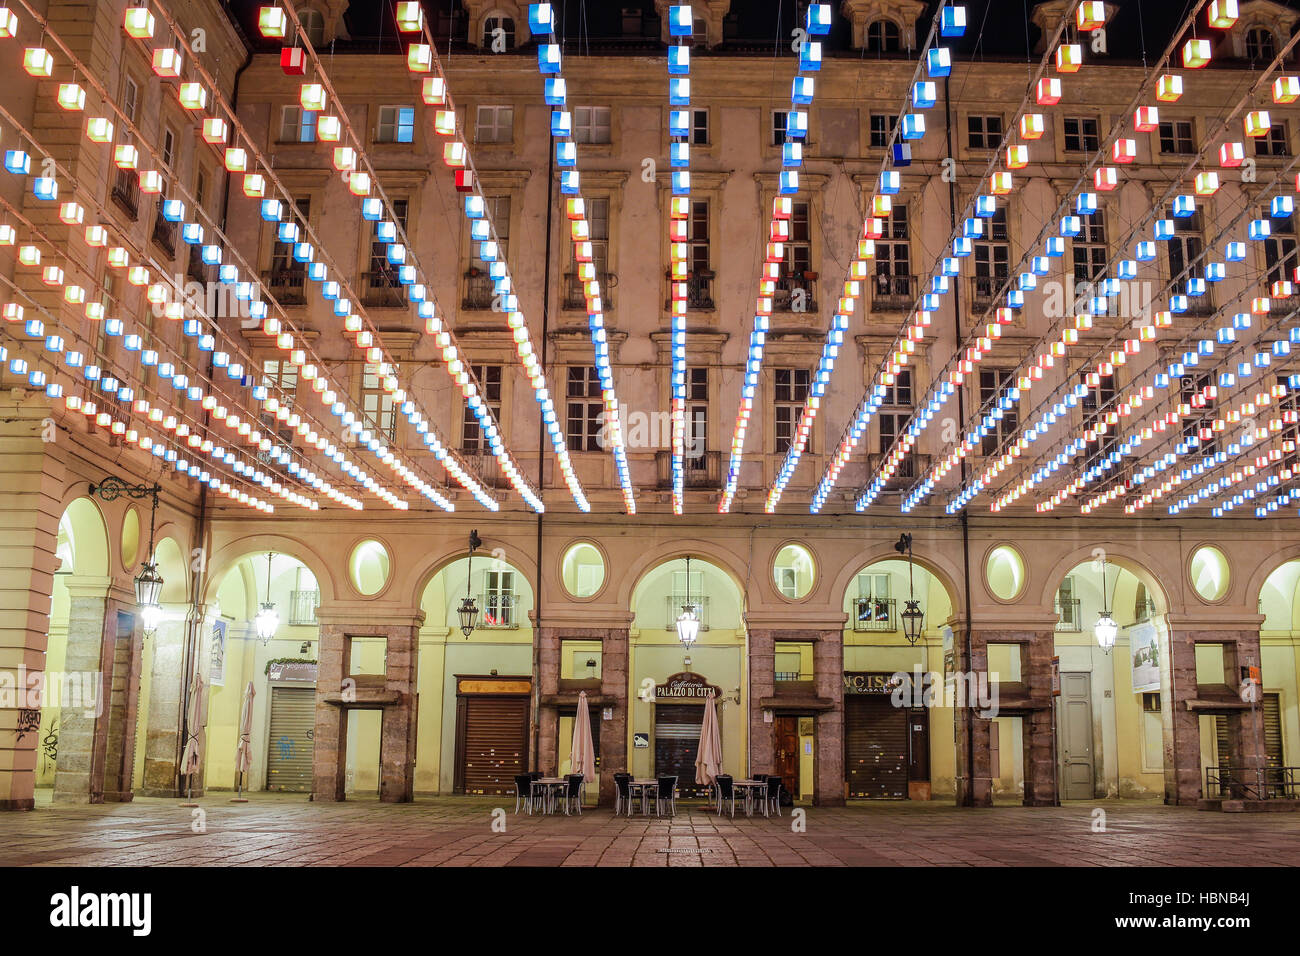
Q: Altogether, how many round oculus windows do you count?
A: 6